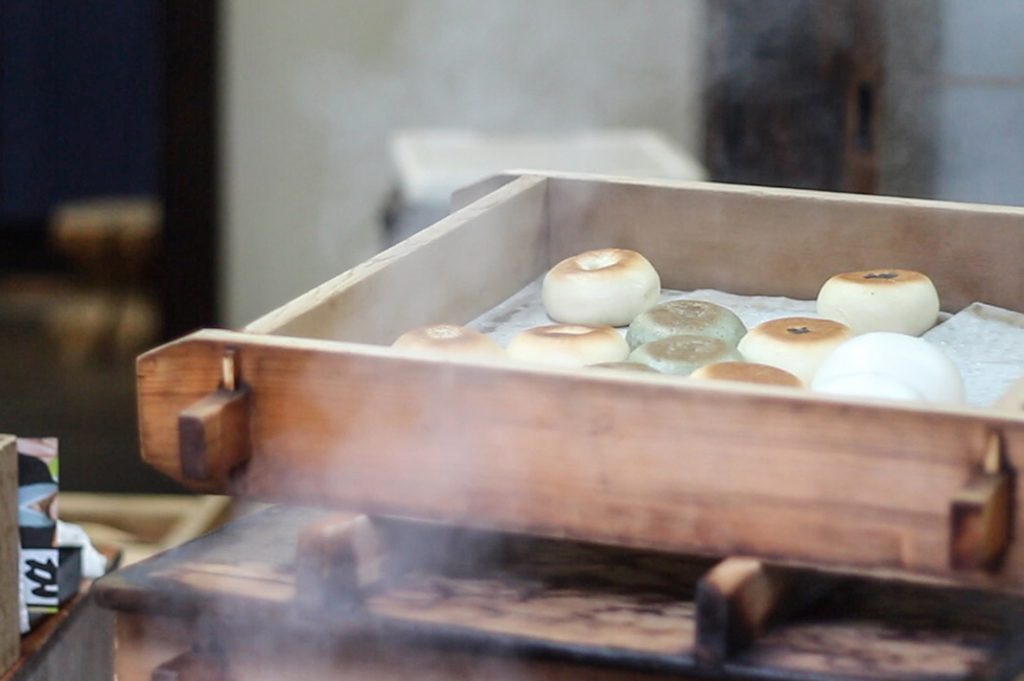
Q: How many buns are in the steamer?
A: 11